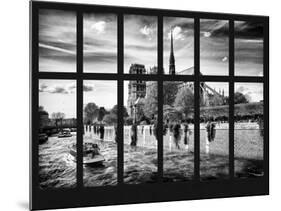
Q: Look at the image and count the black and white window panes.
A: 12